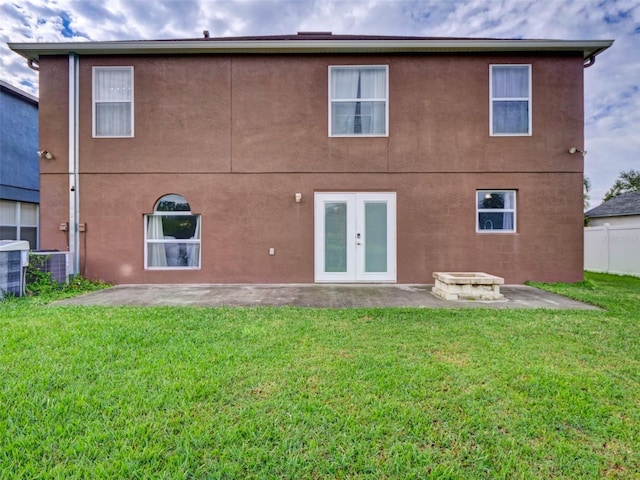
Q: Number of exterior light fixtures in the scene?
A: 3